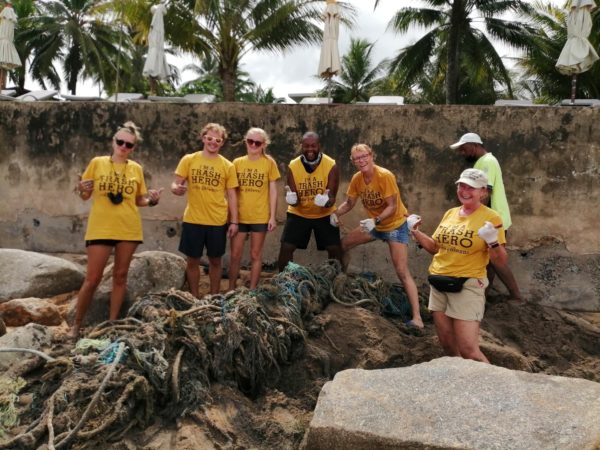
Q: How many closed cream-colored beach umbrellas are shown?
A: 4